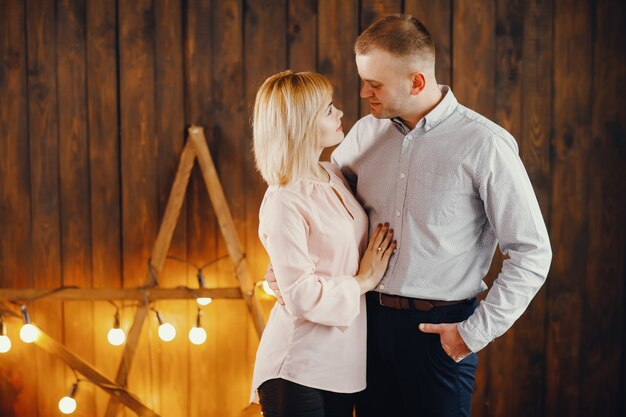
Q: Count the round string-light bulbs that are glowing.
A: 8